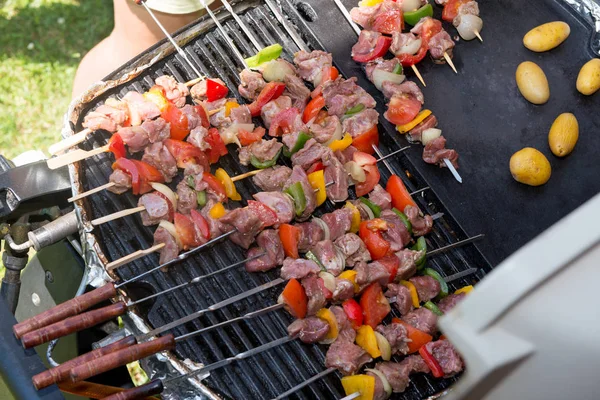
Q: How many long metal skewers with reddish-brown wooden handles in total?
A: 5